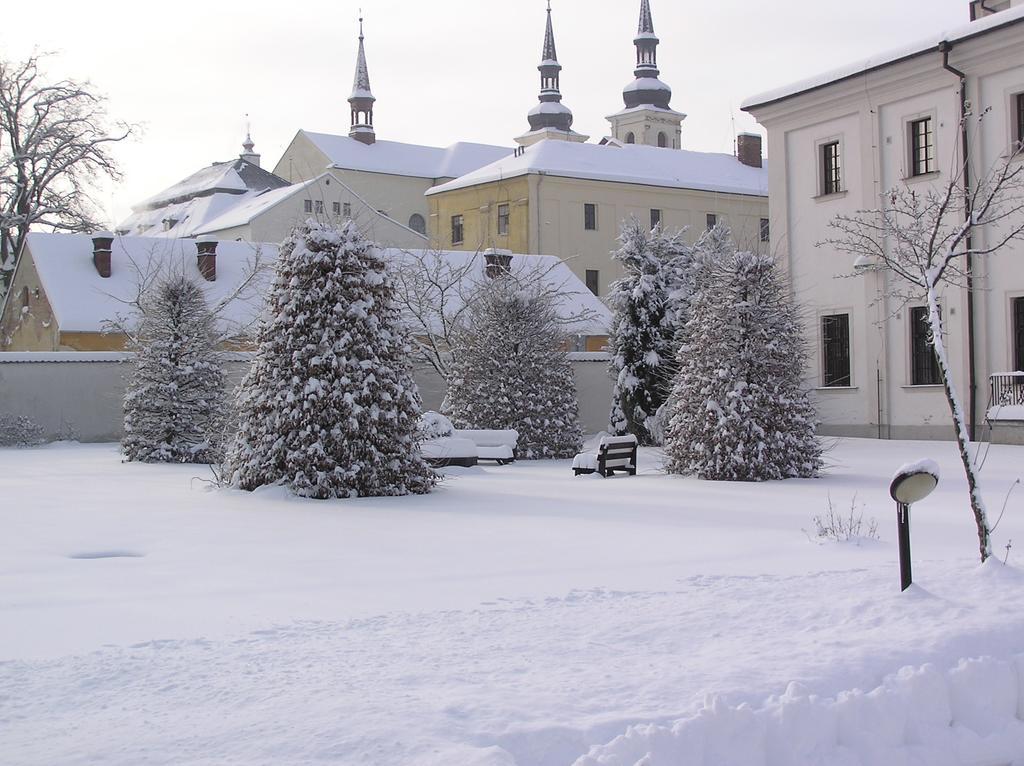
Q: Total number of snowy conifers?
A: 5